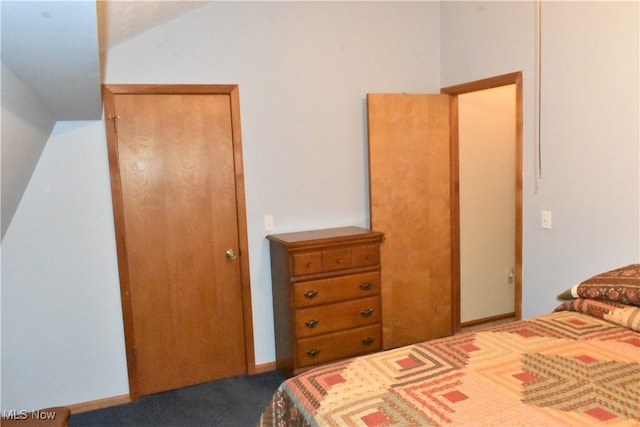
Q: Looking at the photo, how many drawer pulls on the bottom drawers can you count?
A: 6